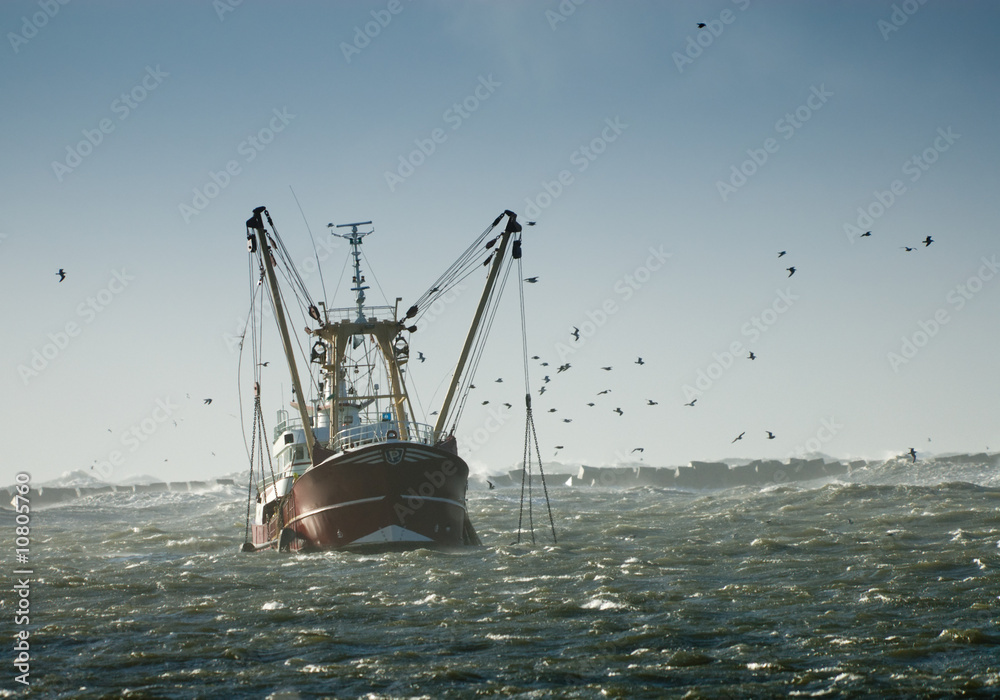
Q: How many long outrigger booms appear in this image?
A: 2